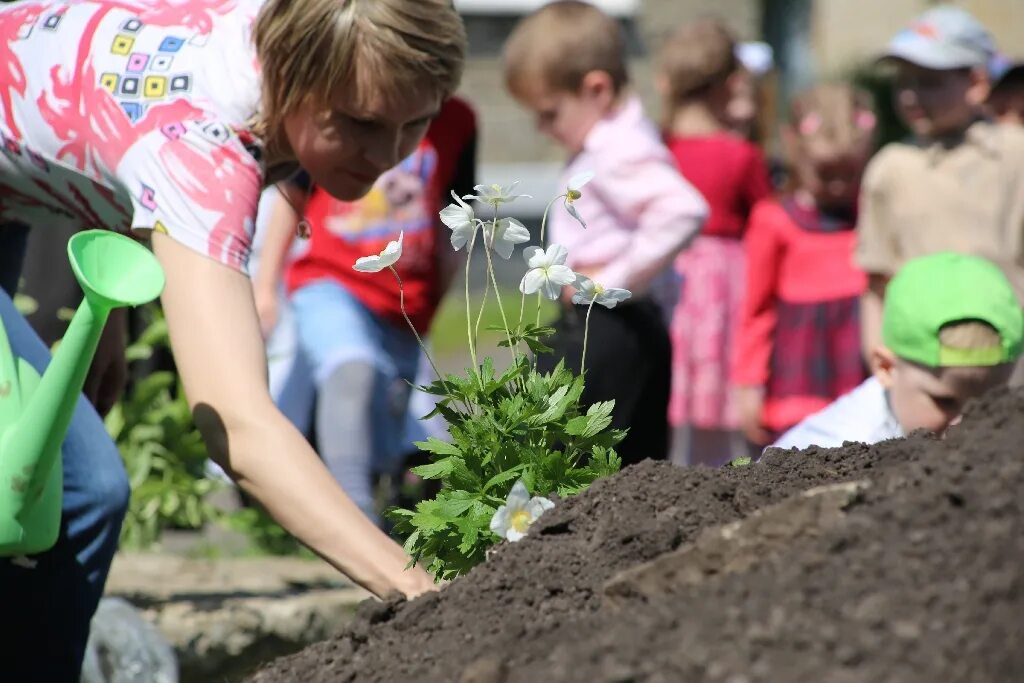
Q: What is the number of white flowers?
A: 8